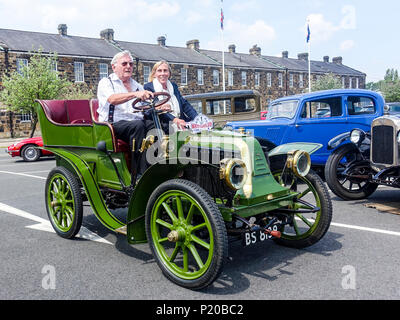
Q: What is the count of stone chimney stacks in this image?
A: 10